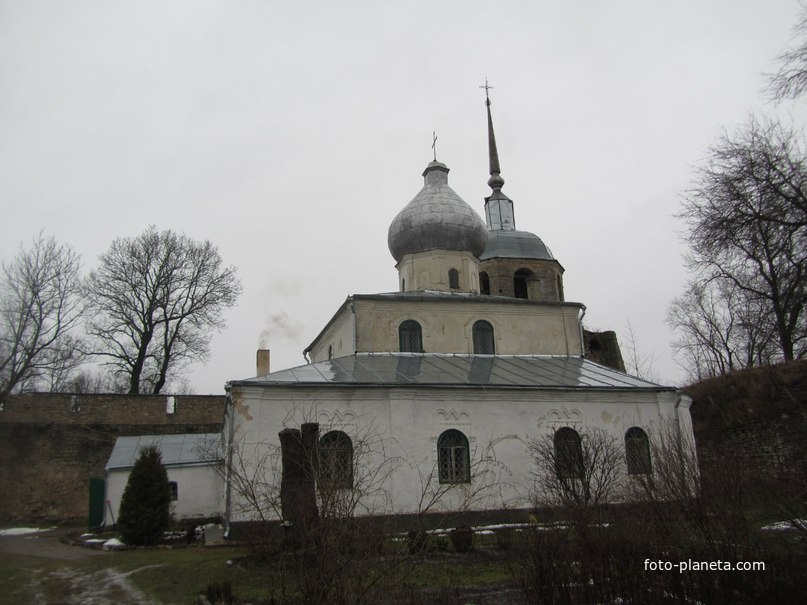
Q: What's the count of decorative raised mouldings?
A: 3